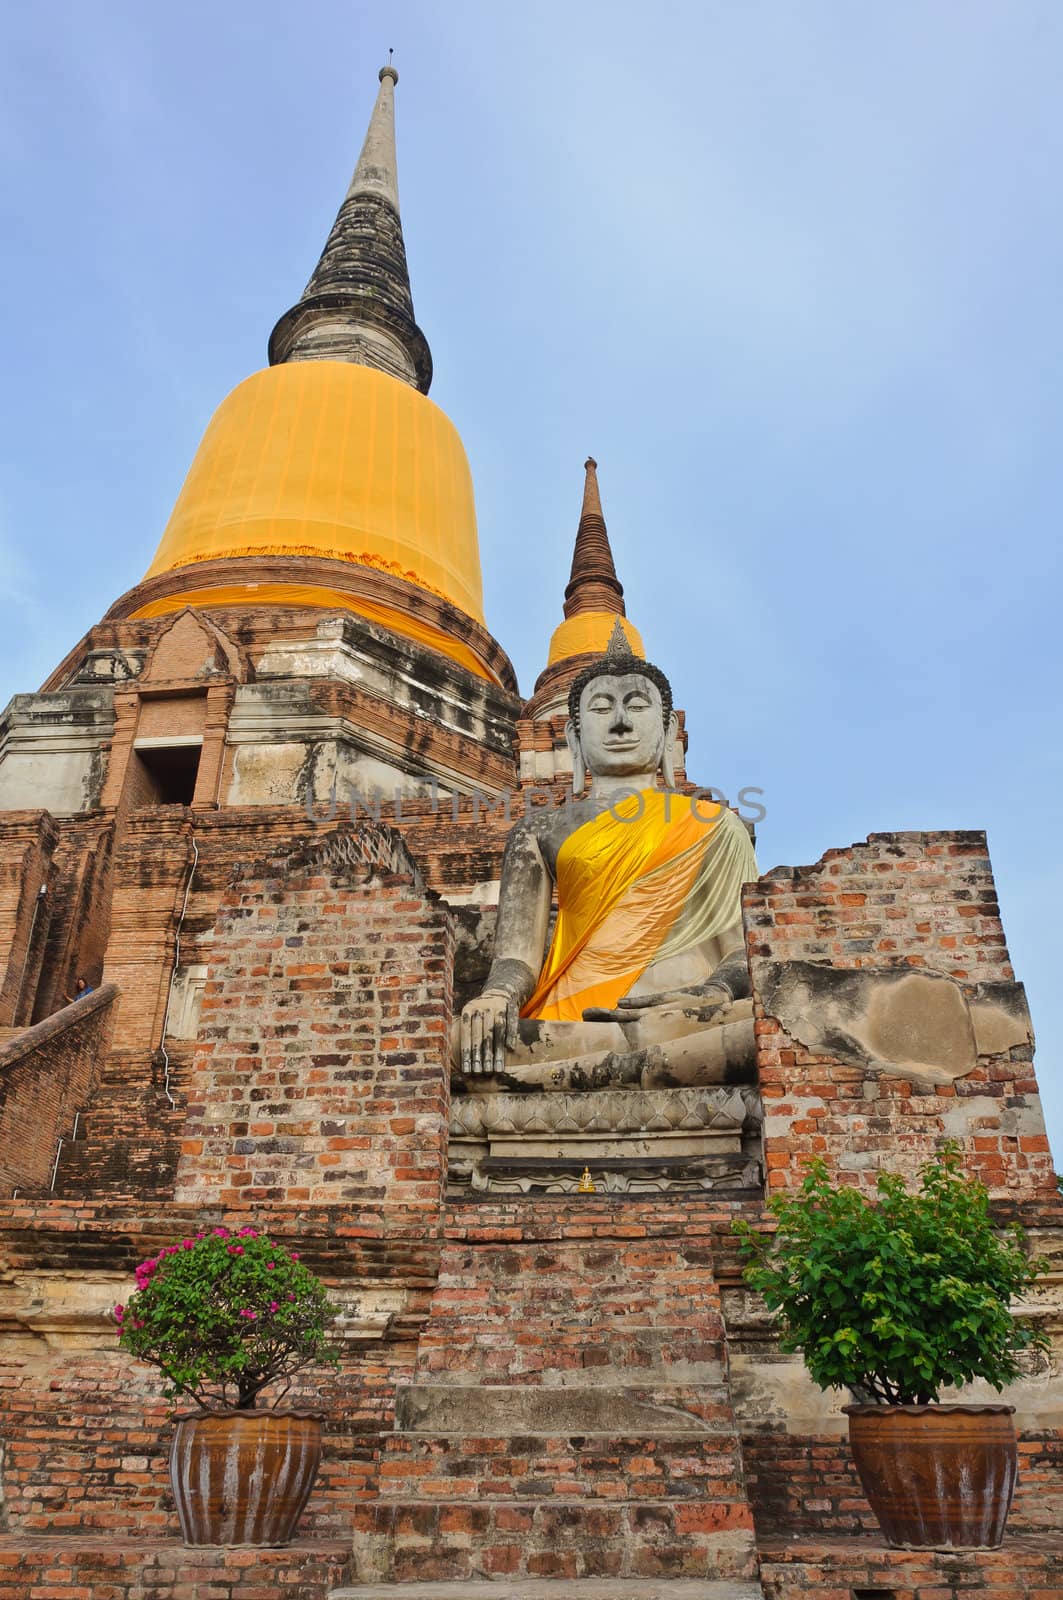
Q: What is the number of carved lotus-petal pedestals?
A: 1